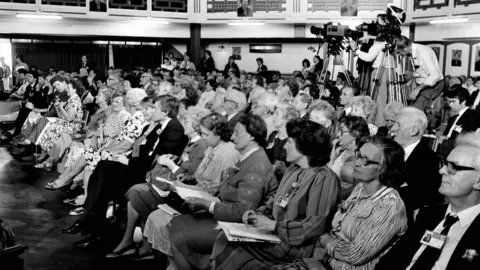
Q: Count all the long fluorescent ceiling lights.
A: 4